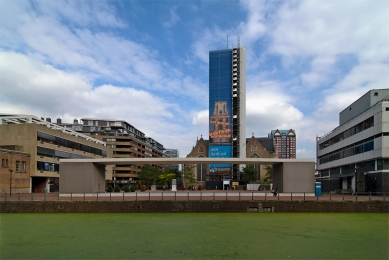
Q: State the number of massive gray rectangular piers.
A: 2